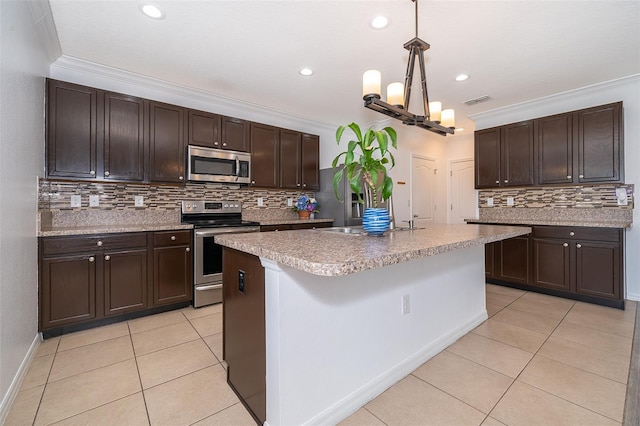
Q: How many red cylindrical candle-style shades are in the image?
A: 0